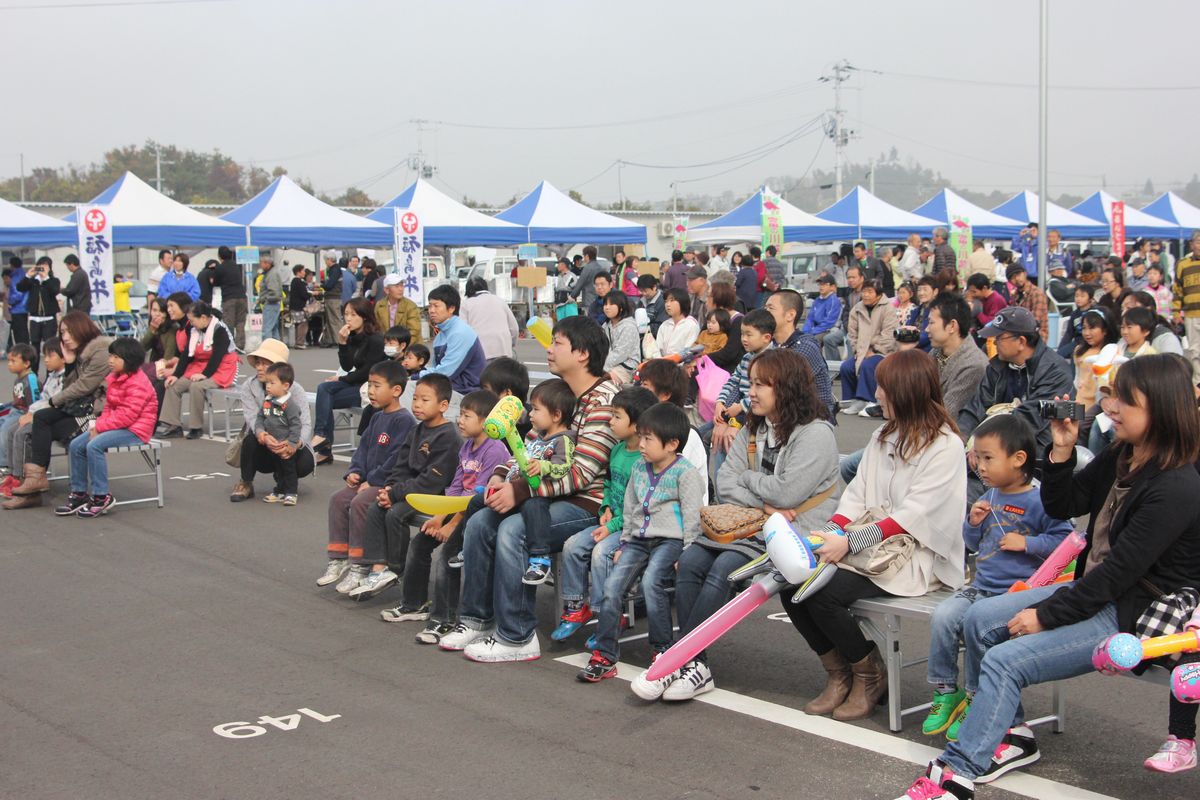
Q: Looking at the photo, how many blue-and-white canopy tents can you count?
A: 11